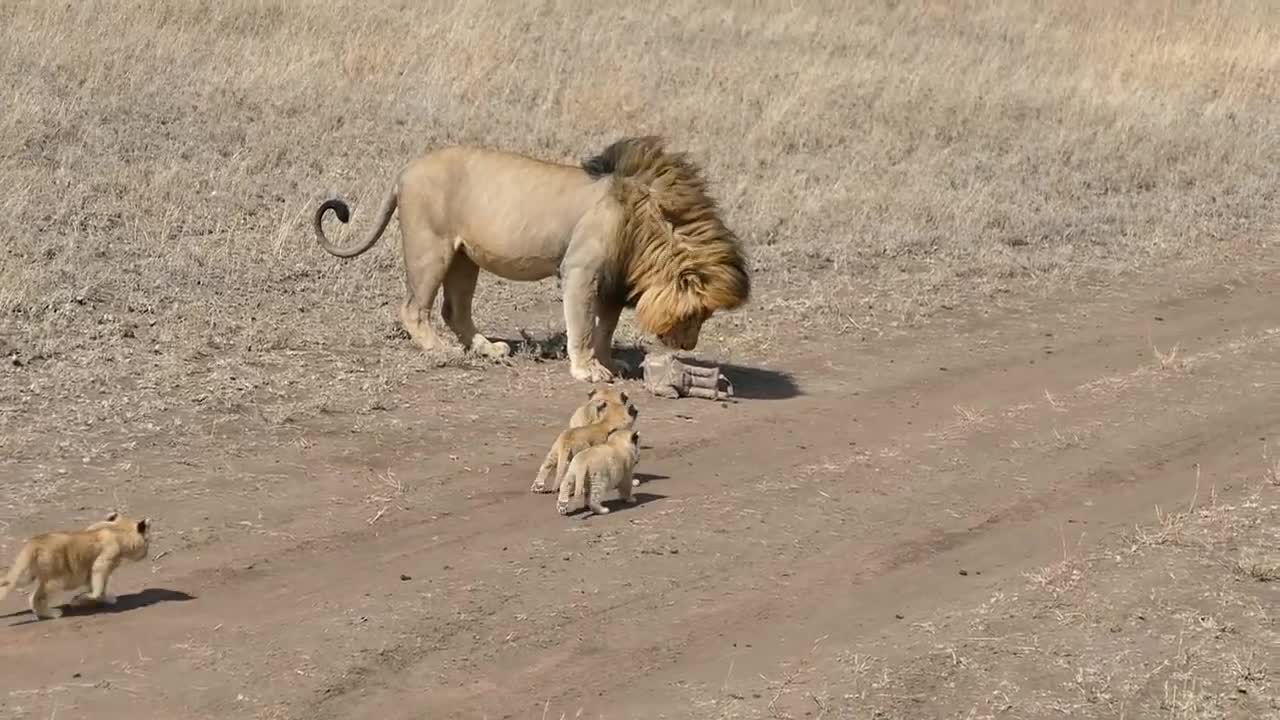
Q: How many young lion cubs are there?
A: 4